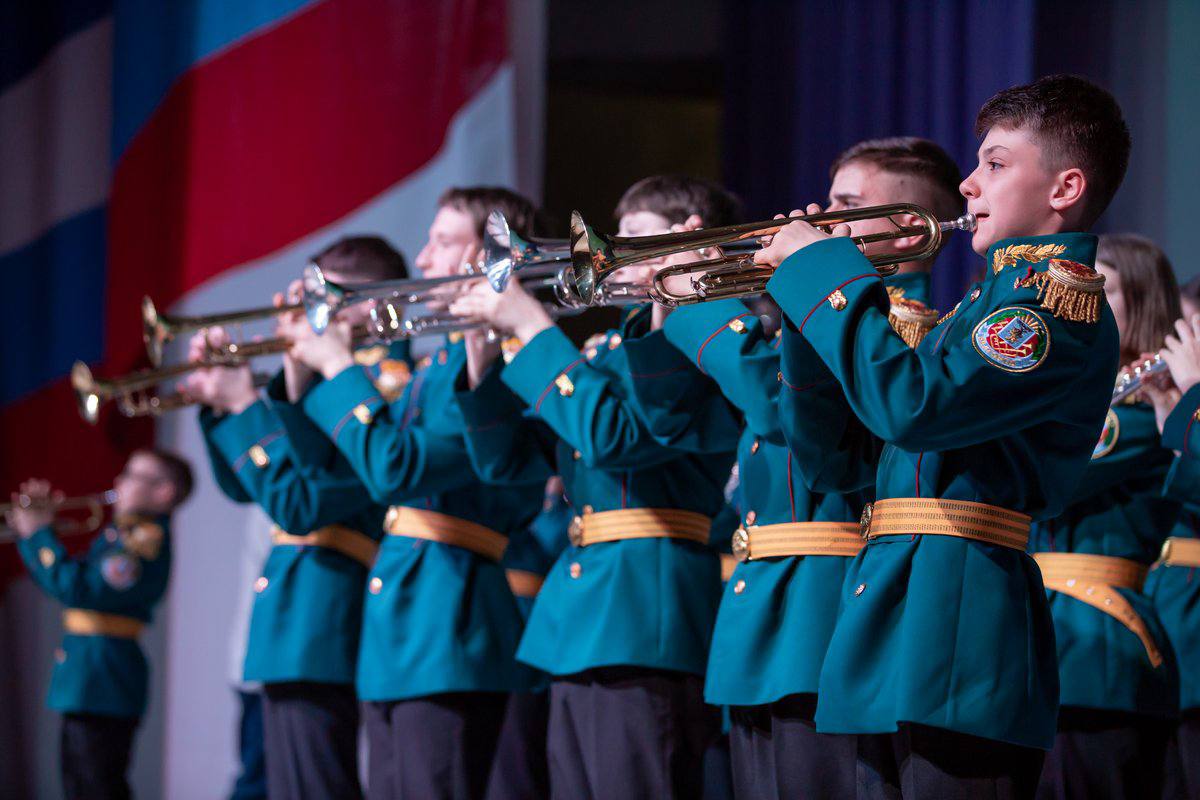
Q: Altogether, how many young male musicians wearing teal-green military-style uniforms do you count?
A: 6